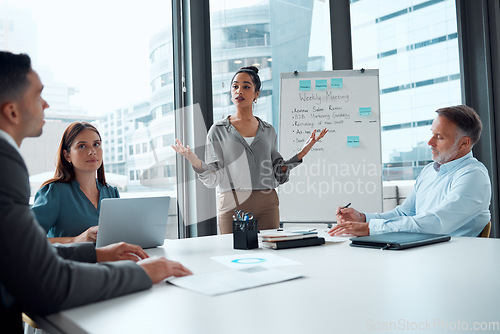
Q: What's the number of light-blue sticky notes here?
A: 5